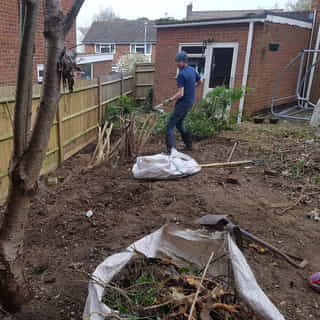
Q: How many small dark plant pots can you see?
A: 2